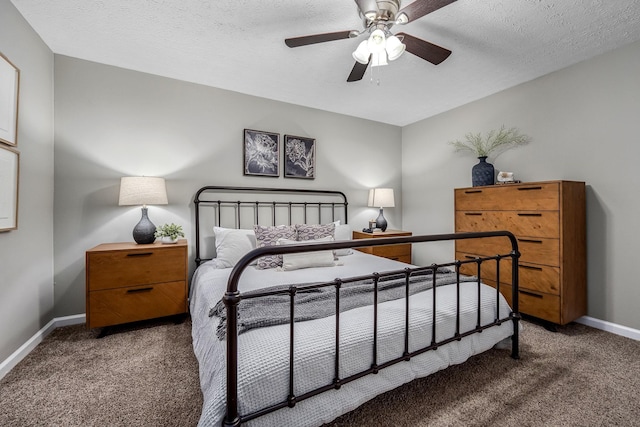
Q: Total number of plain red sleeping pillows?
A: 0